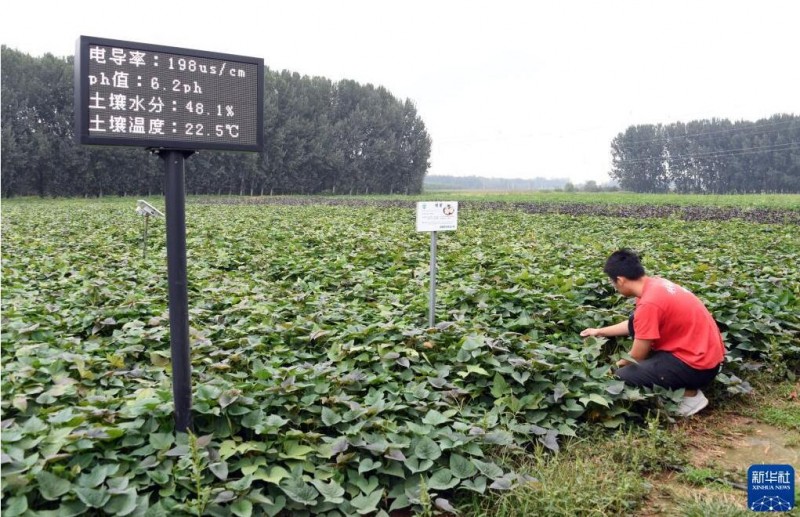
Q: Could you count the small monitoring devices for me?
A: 1